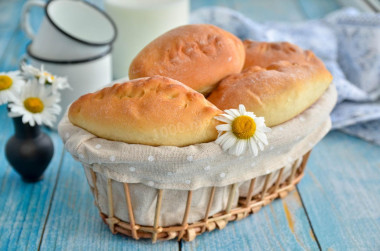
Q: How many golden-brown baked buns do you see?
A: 4